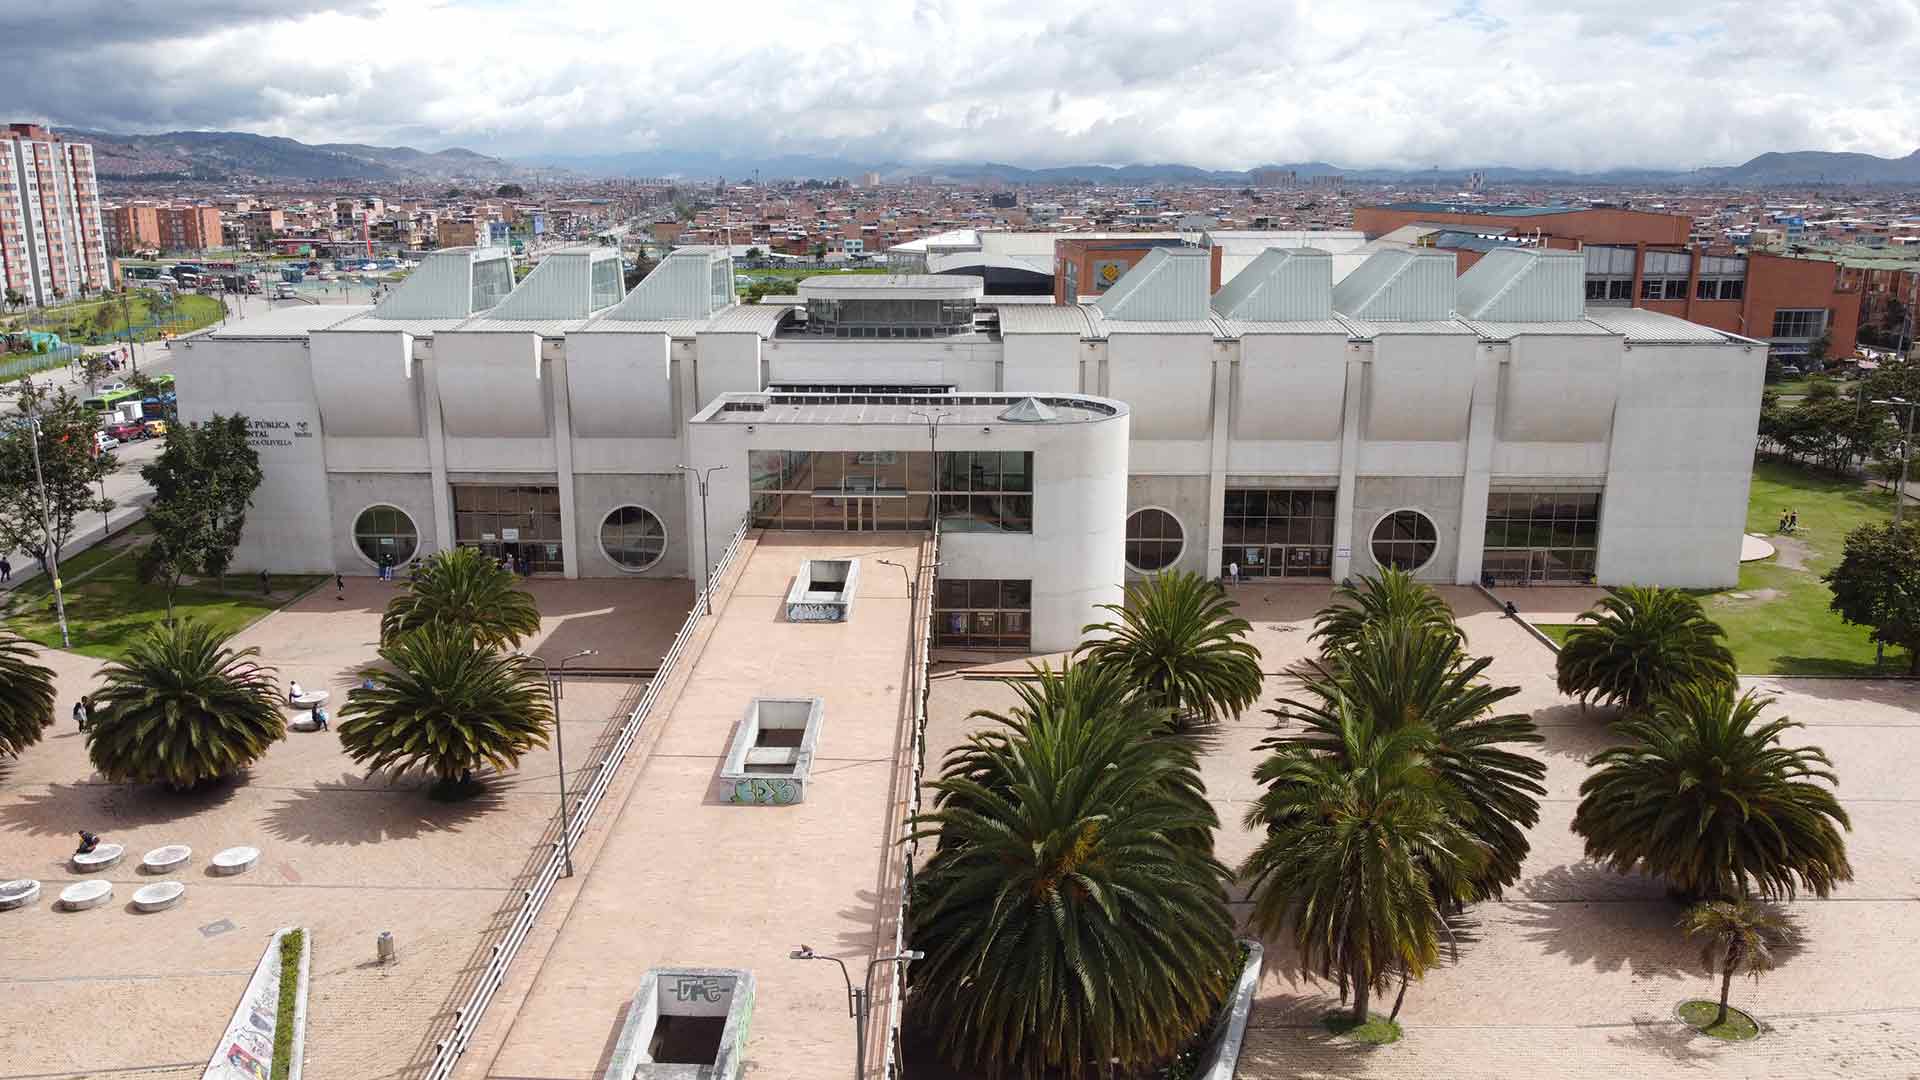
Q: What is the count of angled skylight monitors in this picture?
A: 7